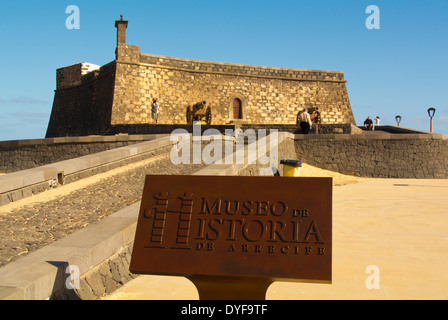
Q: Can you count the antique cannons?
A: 2